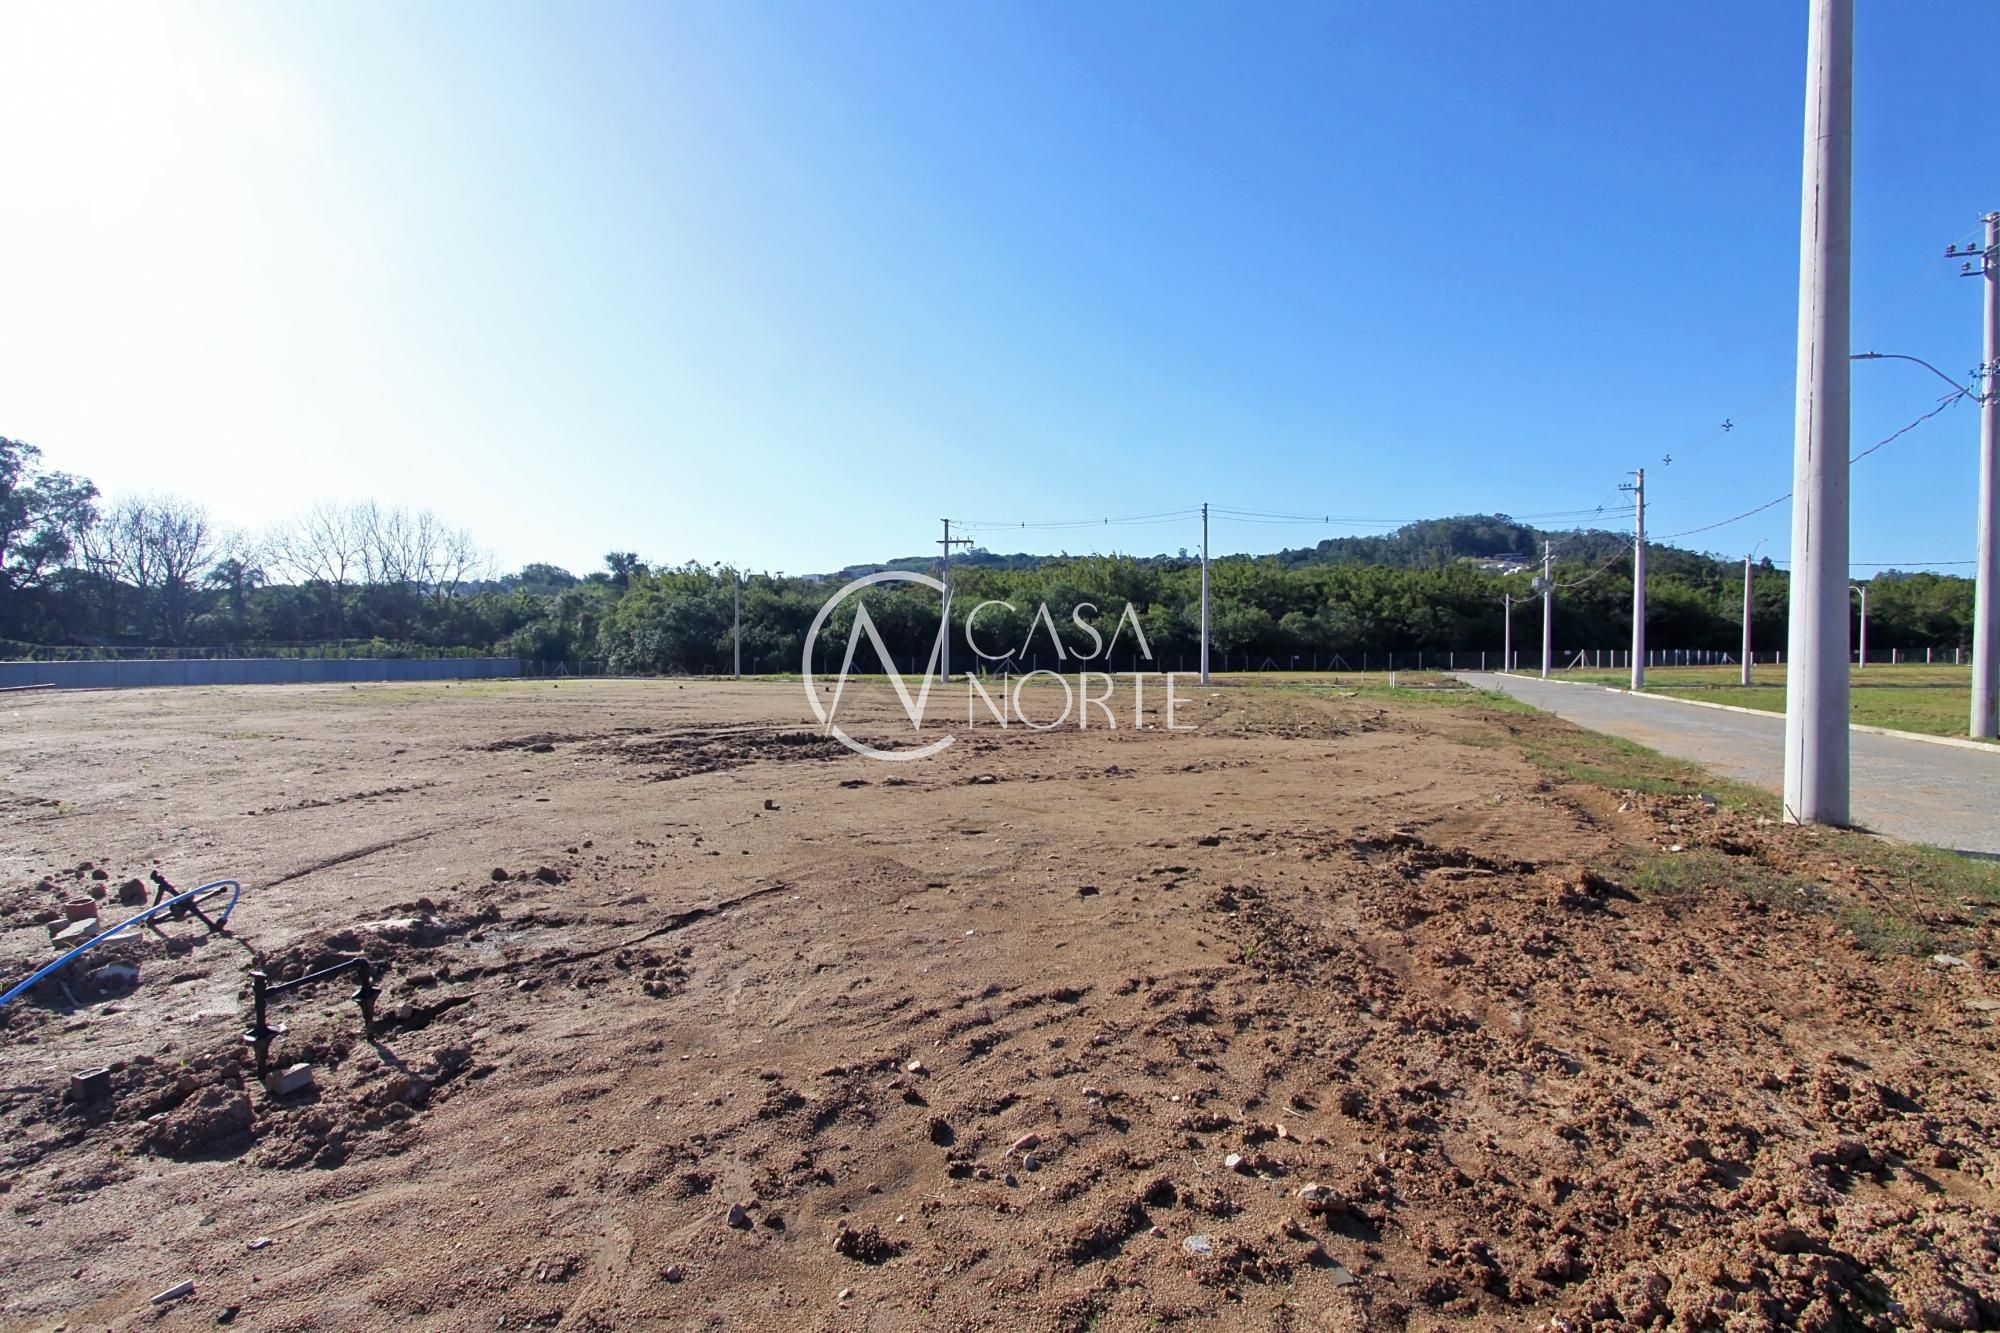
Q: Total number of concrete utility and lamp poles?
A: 10